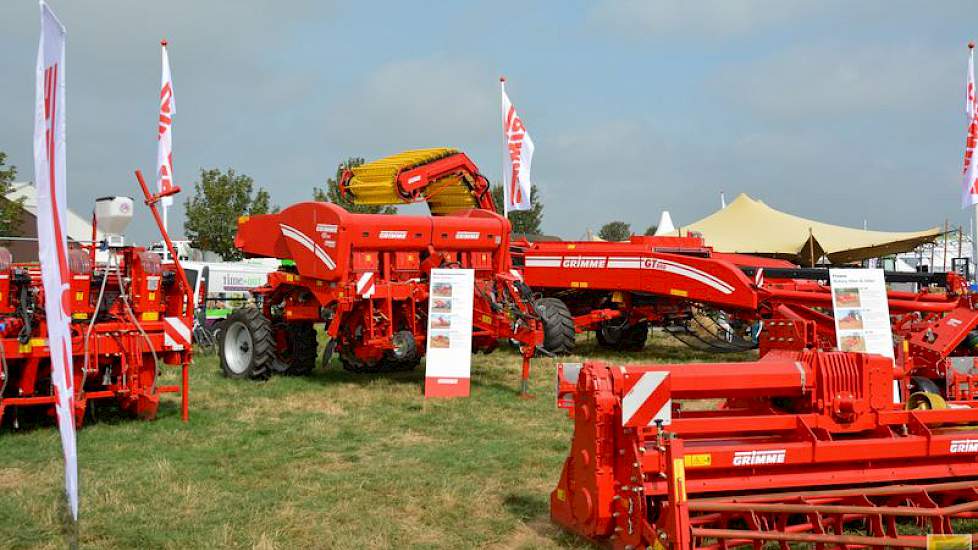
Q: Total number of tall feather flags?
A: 4